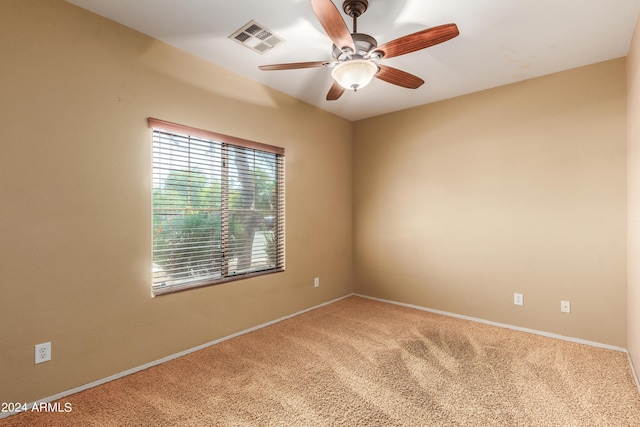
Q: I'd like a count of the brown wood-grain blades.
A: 5